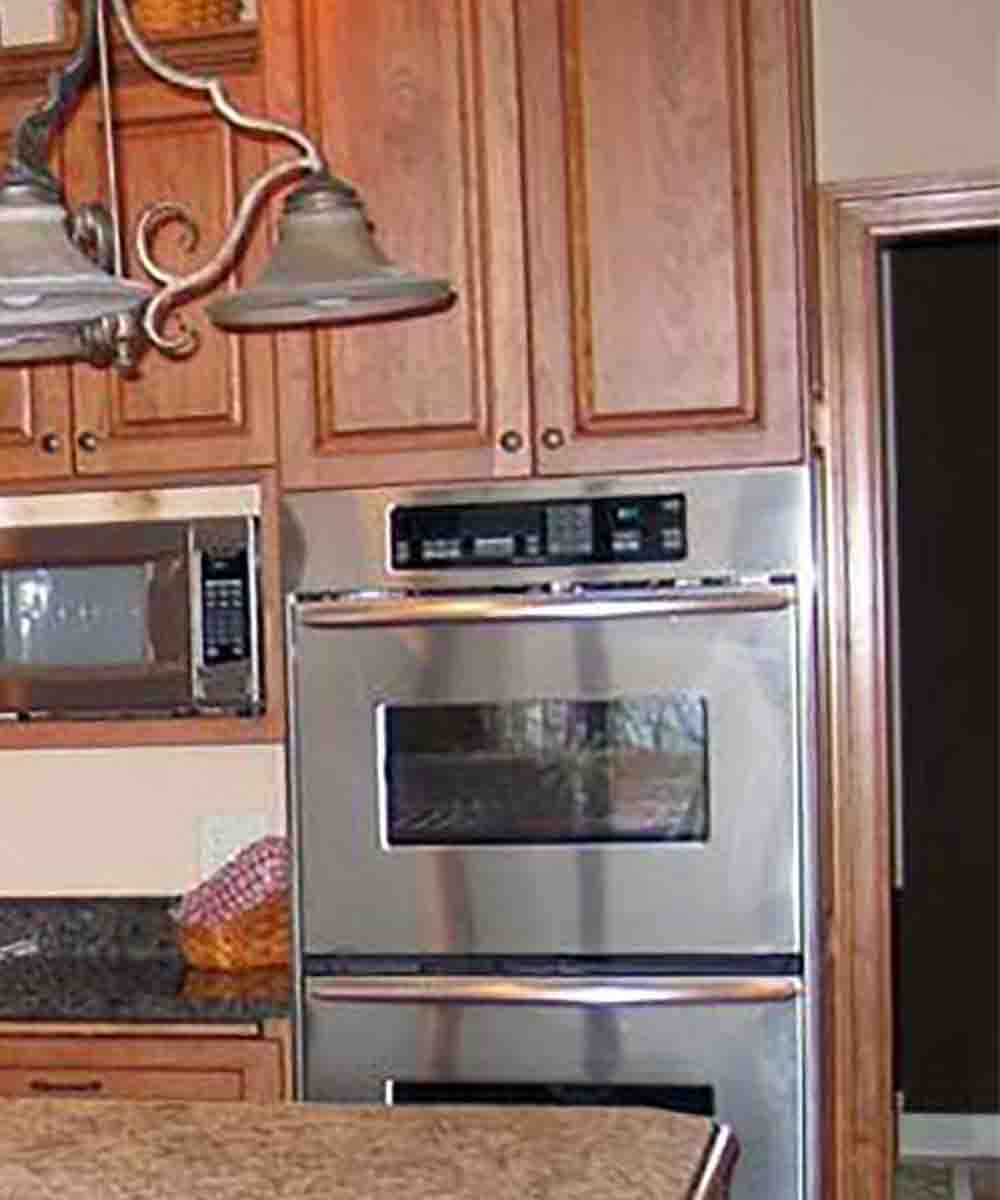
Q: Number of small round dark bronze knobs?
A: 4